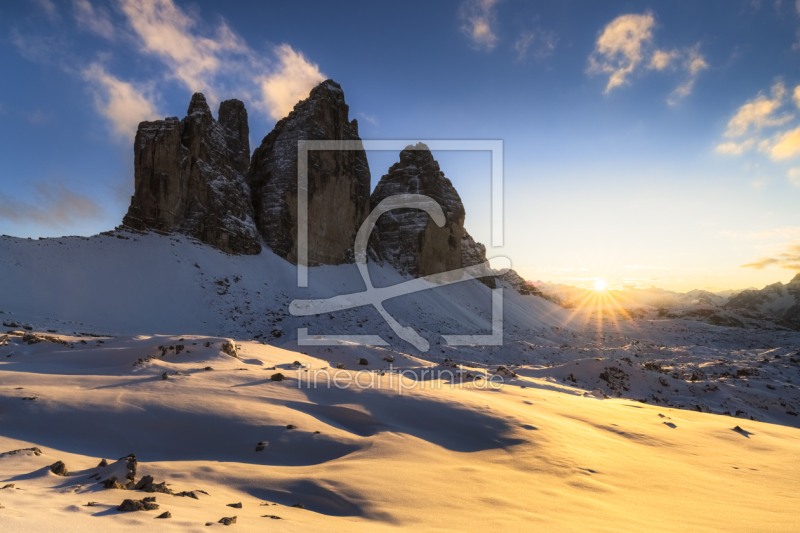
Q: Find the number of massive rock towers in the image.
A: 3